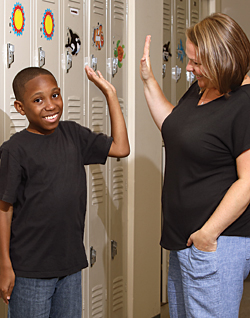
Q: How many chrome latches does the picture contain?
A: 10